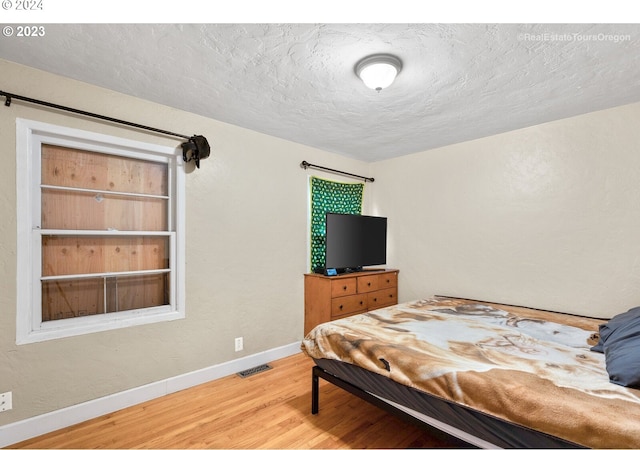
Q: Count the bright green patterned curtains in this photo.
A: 1